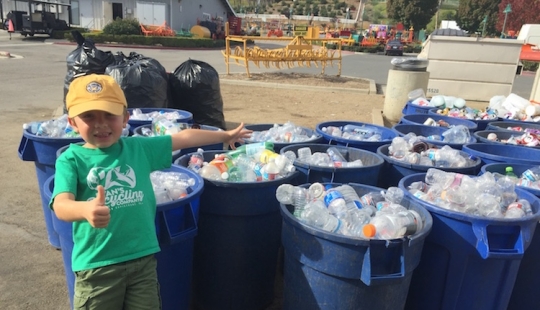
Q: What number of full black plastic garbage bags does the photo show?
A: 3